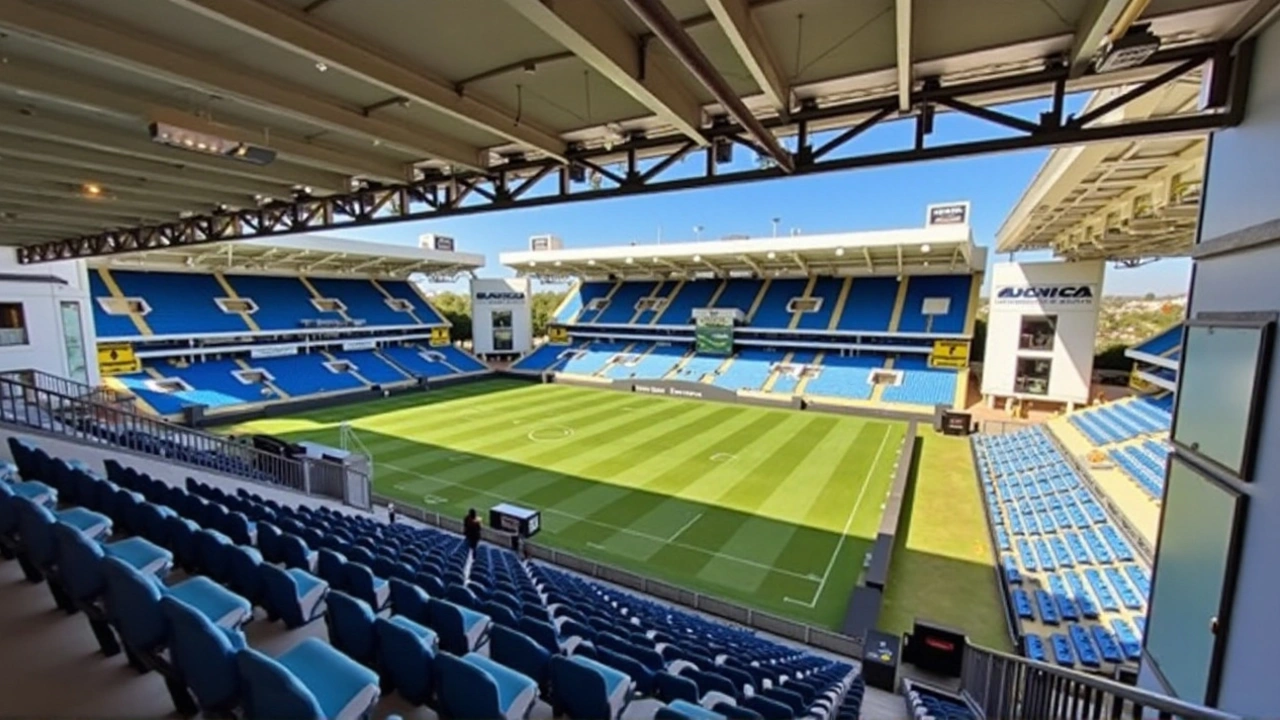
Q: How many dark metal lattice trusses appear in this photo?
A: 1